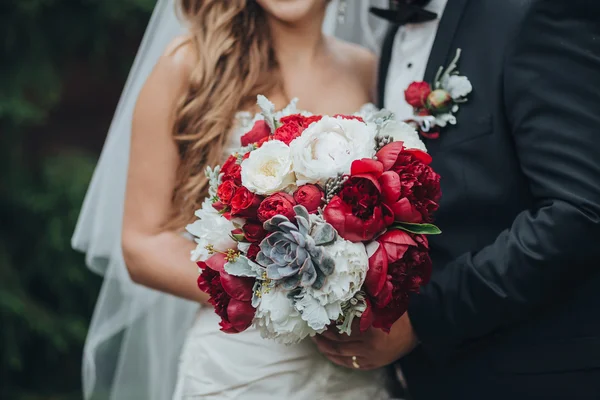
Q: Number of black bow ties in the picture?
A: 1